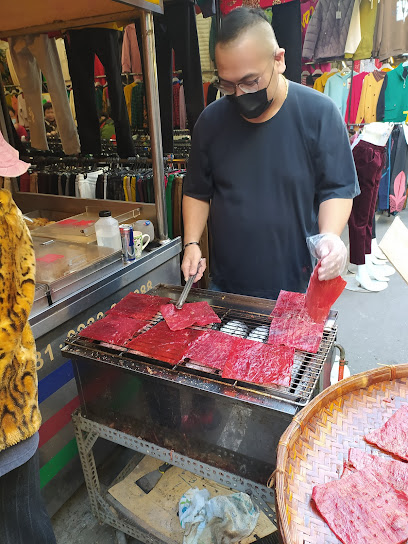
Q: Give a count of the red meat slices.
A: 12